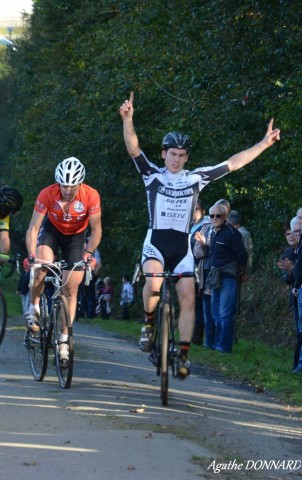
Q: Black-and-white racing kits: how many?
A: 1